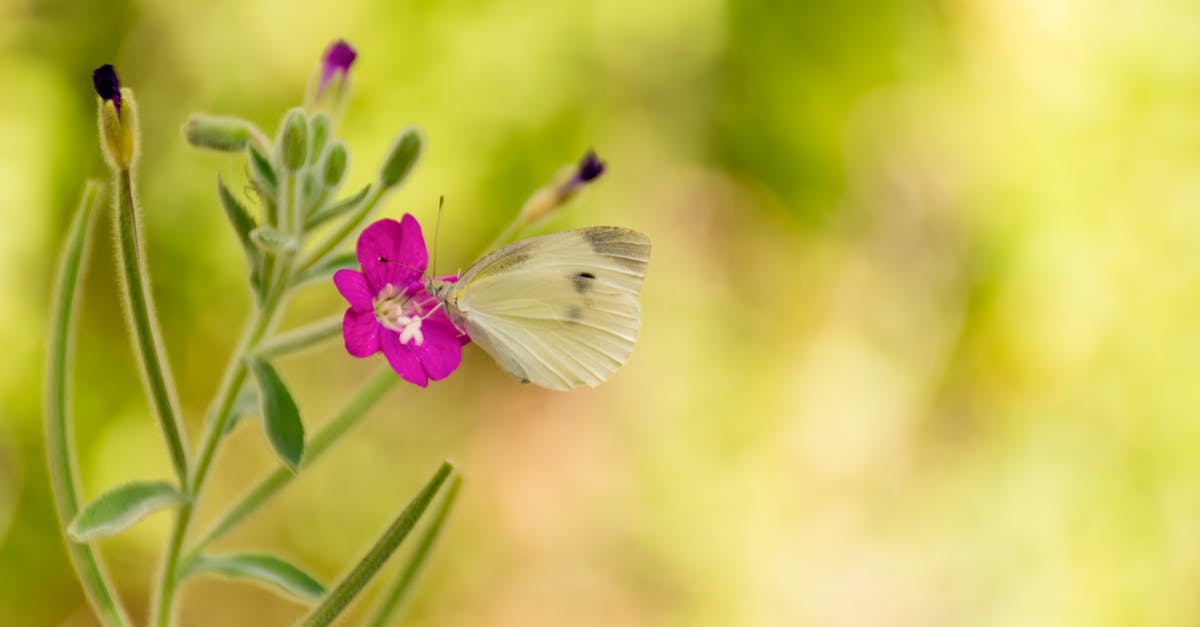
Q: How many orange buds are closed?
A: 0